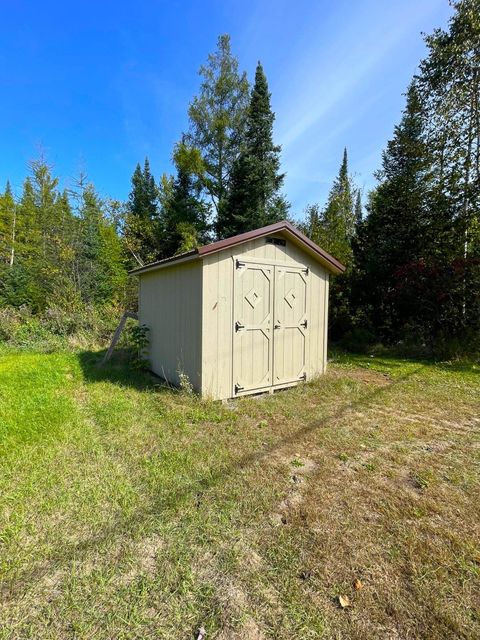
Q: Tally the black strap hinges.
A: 6